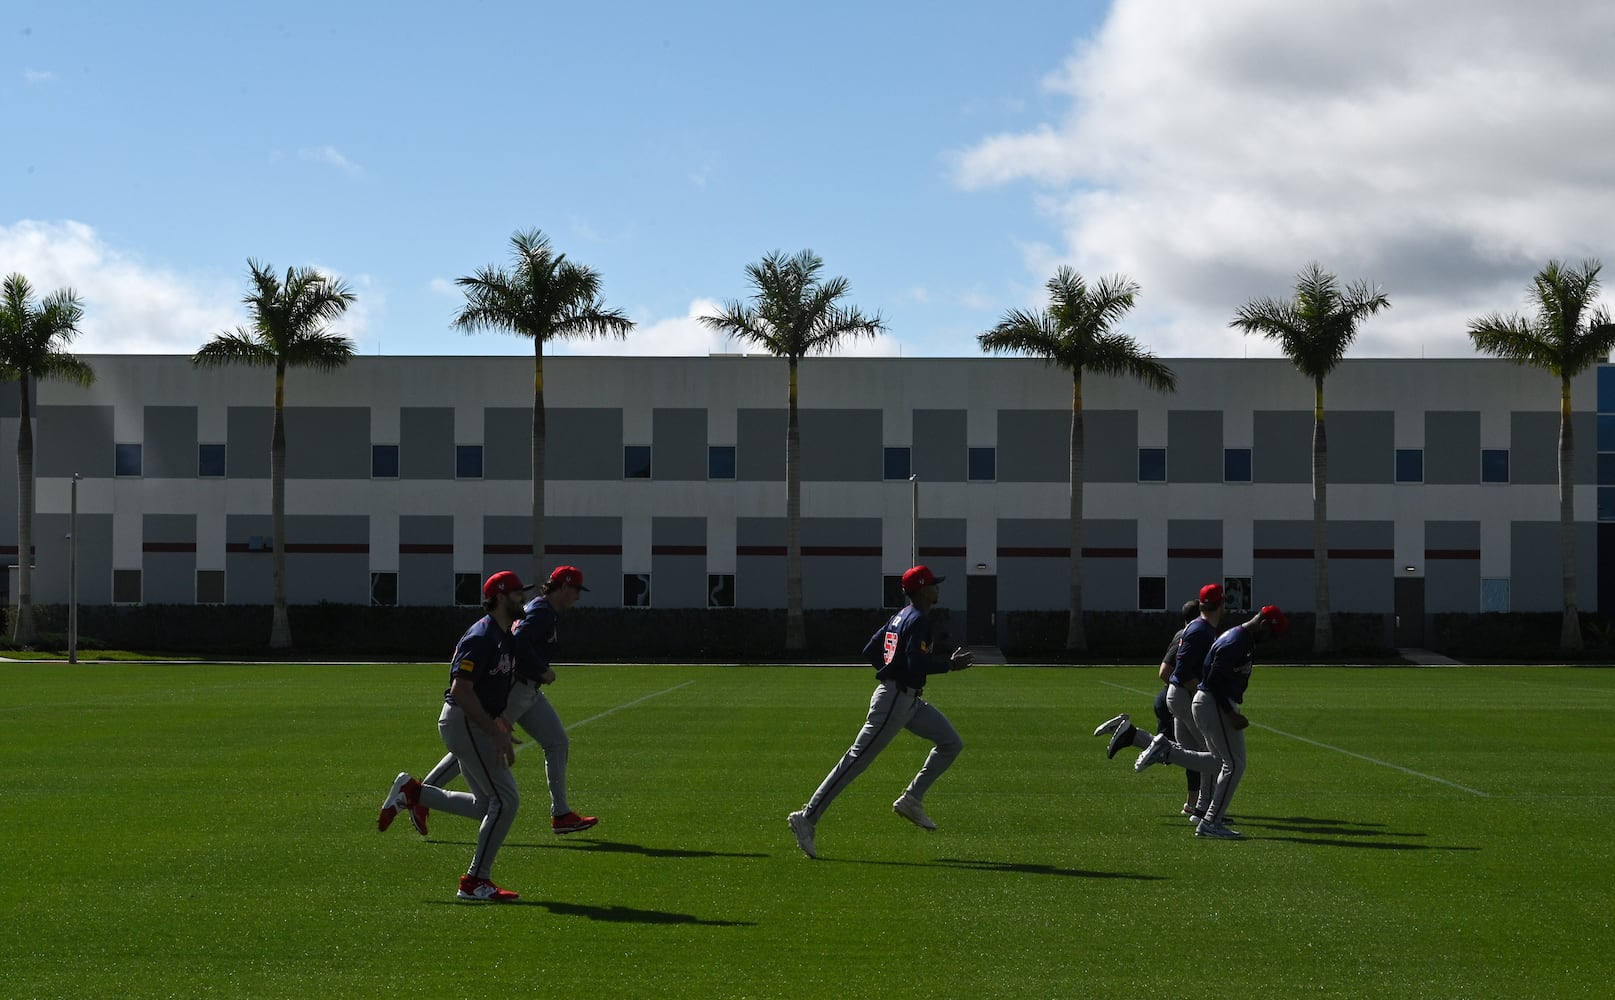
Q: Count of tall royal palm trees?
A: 7